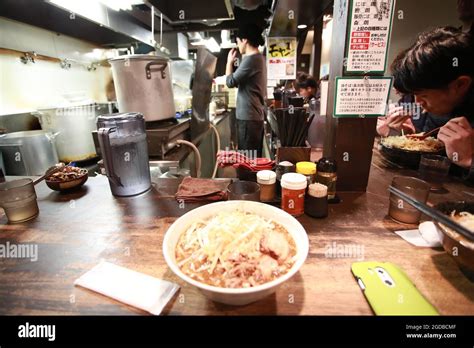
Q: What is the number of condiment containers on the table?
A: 6